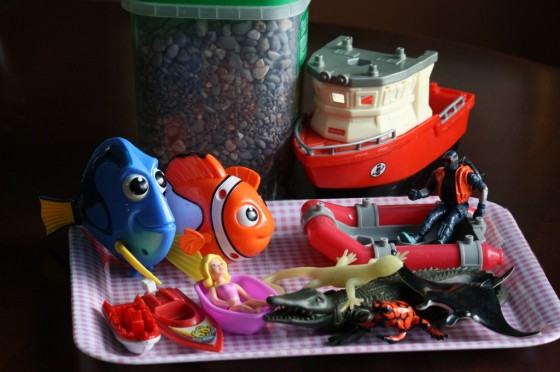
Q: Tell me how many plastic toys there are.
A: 13